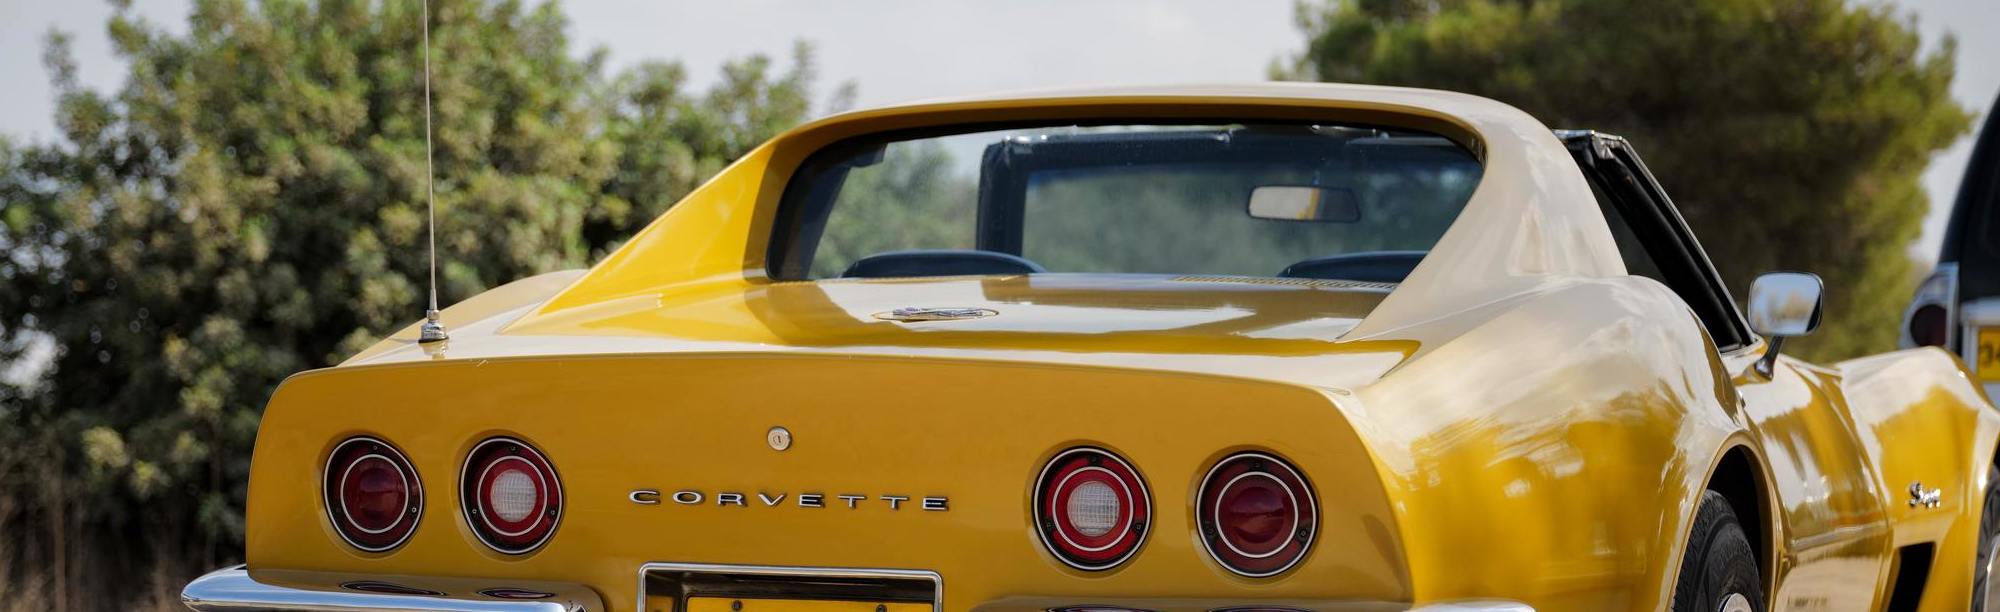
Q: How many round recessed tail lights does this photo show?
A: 4